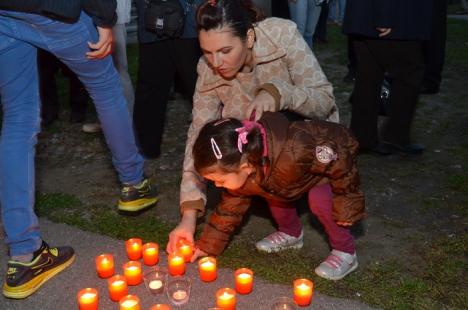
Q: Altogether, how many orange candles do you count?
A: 14